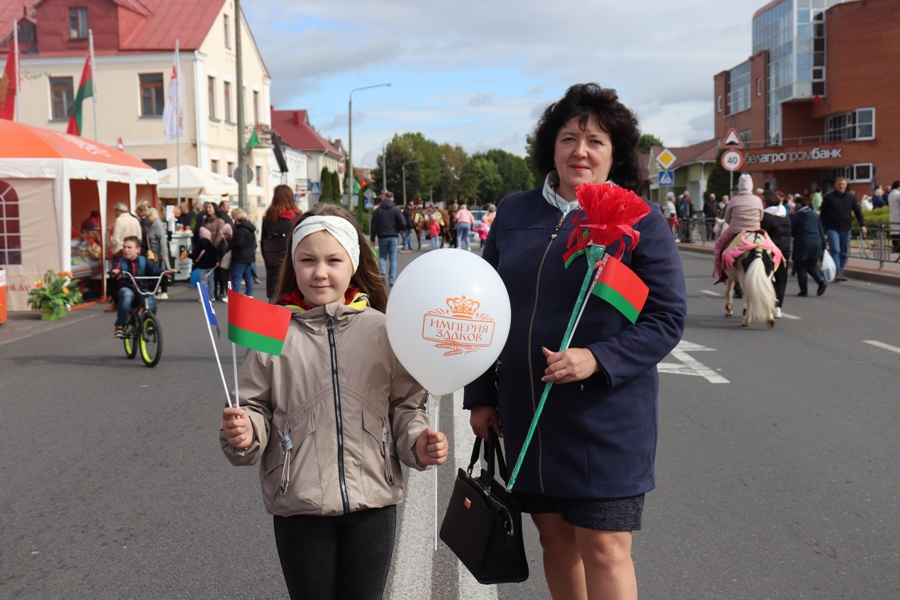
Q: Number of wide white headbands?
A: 1